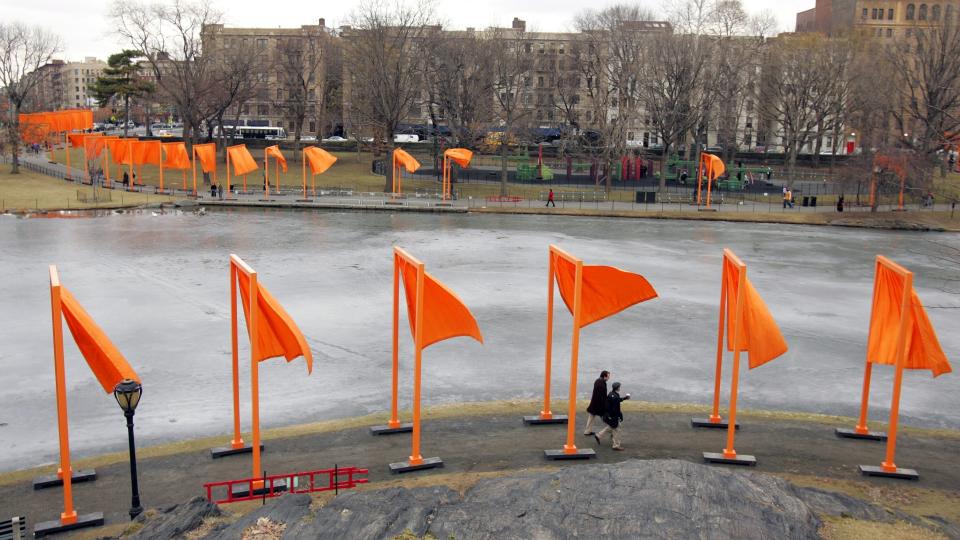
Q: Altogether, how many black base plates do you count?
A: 12